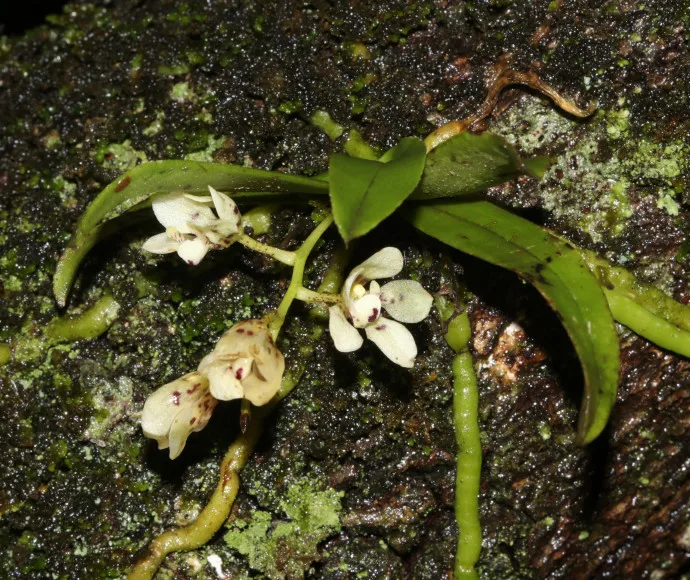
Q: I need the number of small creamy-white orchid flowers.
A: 4